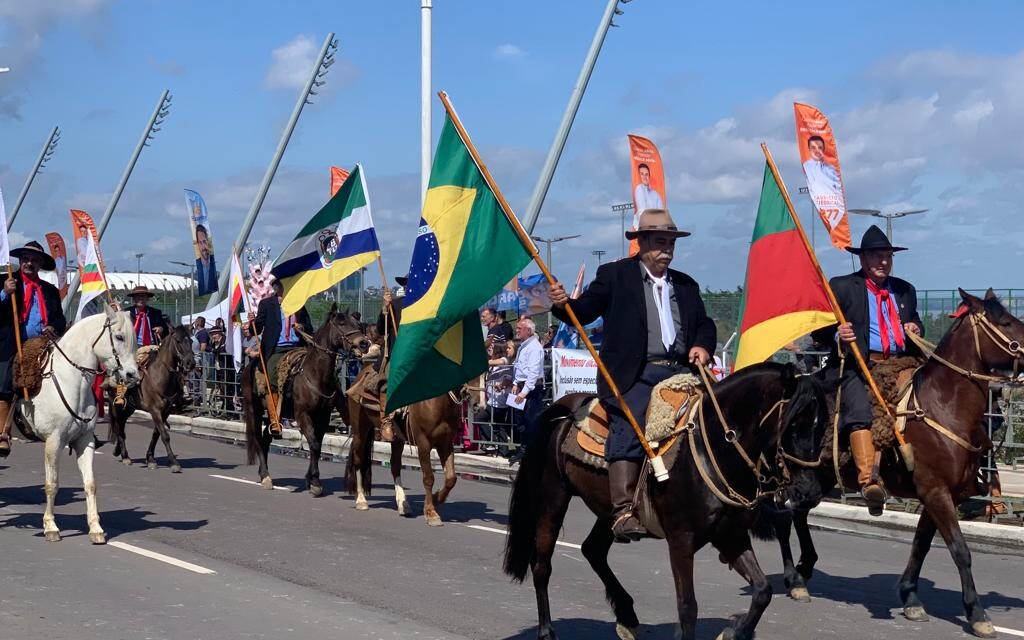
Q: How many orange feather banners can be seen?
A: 5